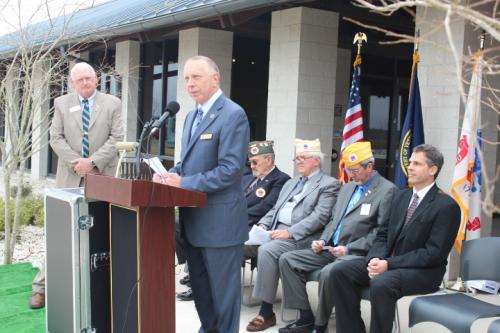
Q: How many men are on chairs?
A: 4